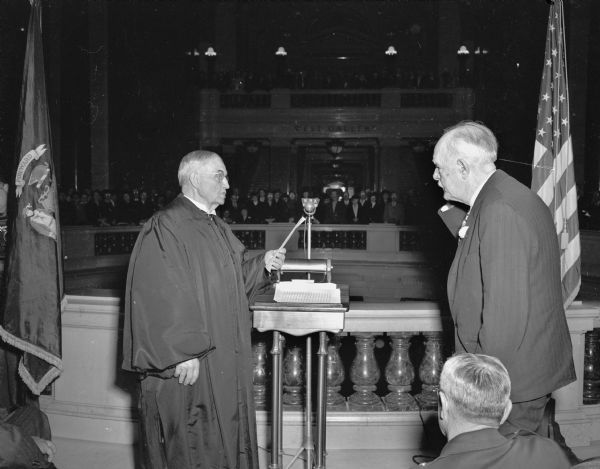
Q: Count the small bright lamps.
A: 4